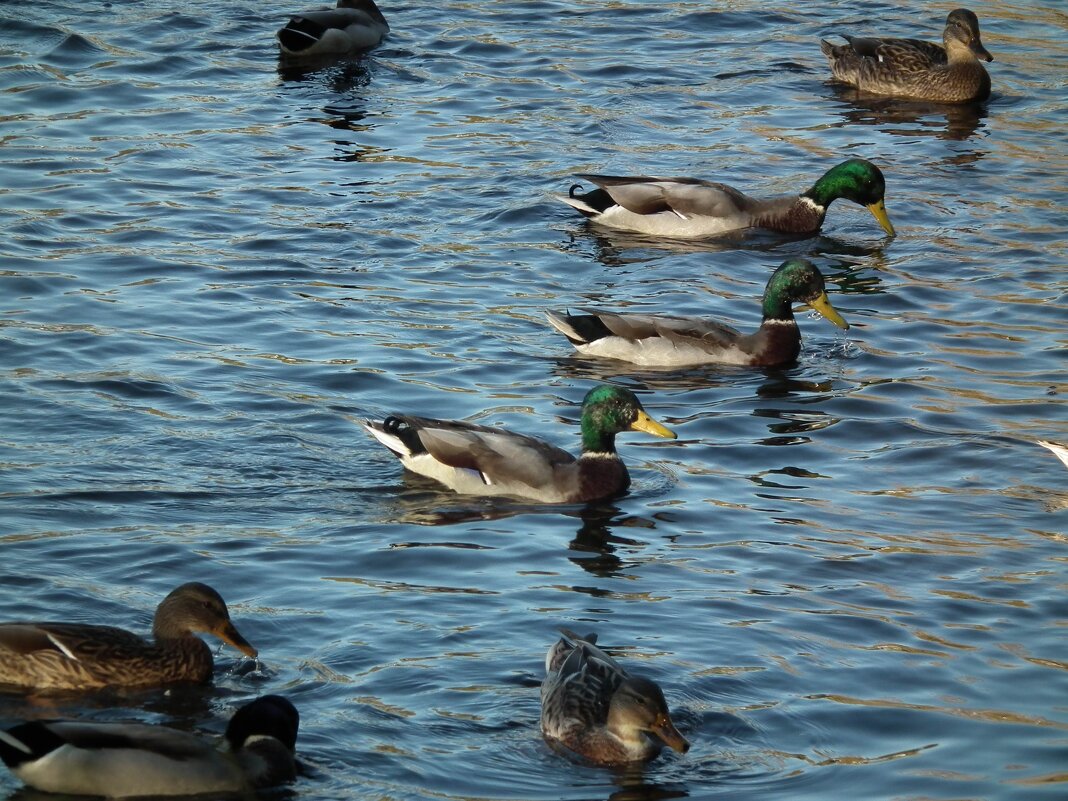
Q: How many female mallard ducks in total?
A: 3